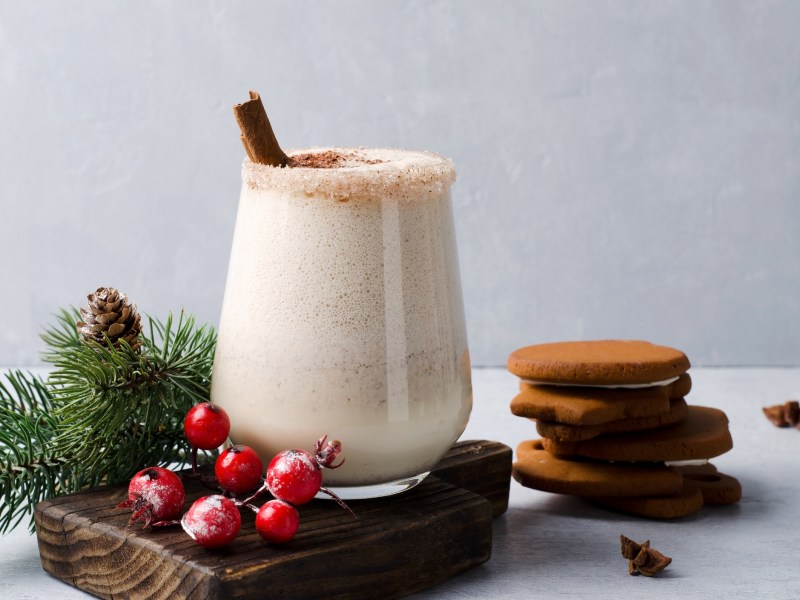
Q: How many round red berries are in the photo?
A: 6